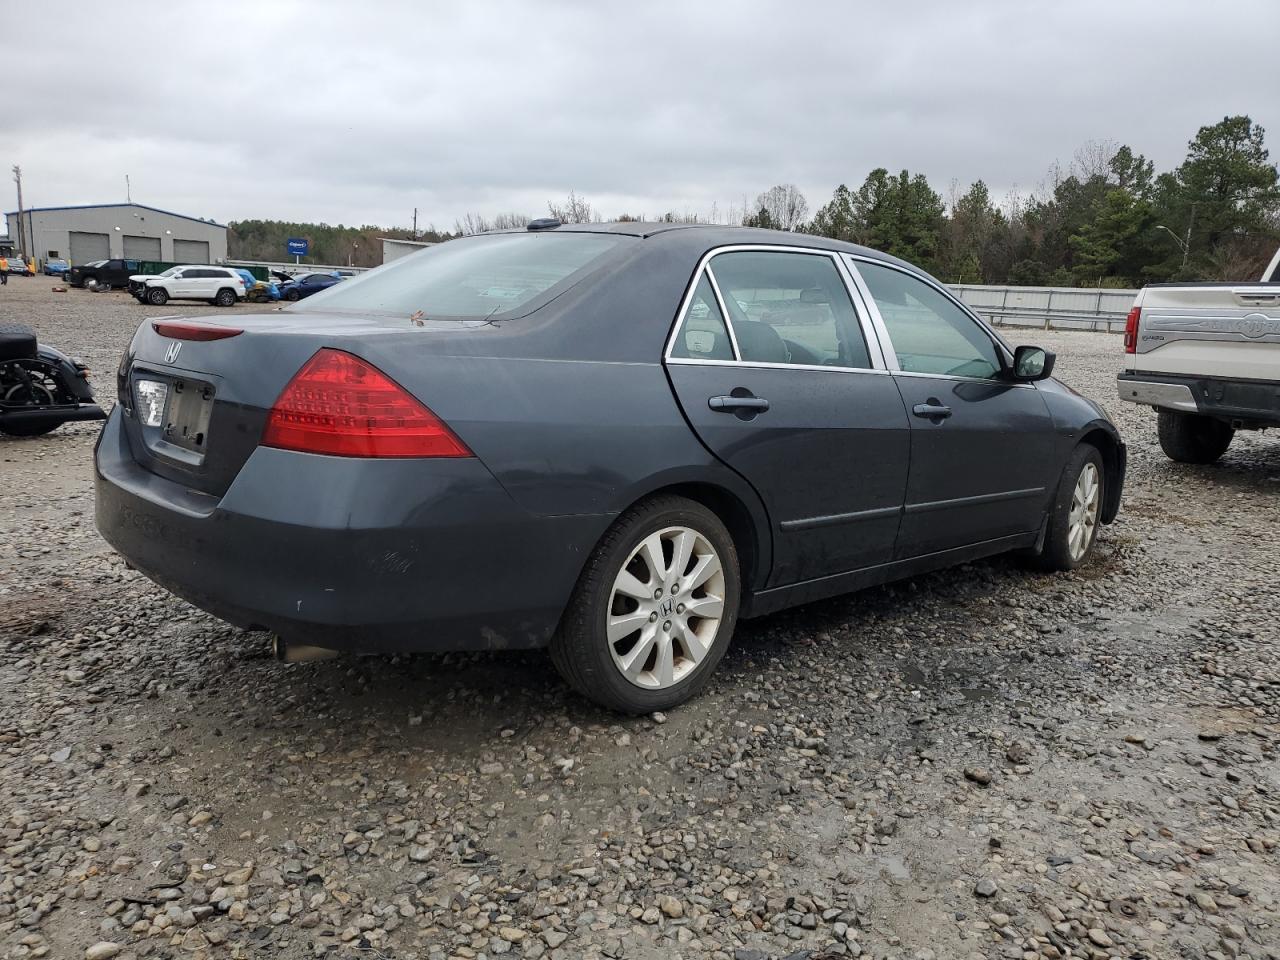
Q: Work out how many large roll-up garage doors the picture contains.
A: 3